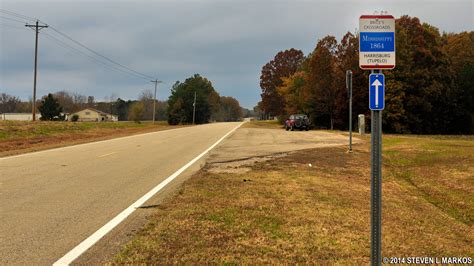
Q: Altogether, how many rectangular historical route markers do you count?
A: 1